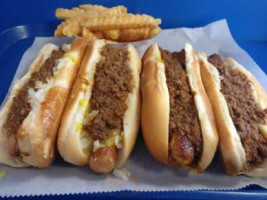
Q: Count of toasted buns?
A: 4